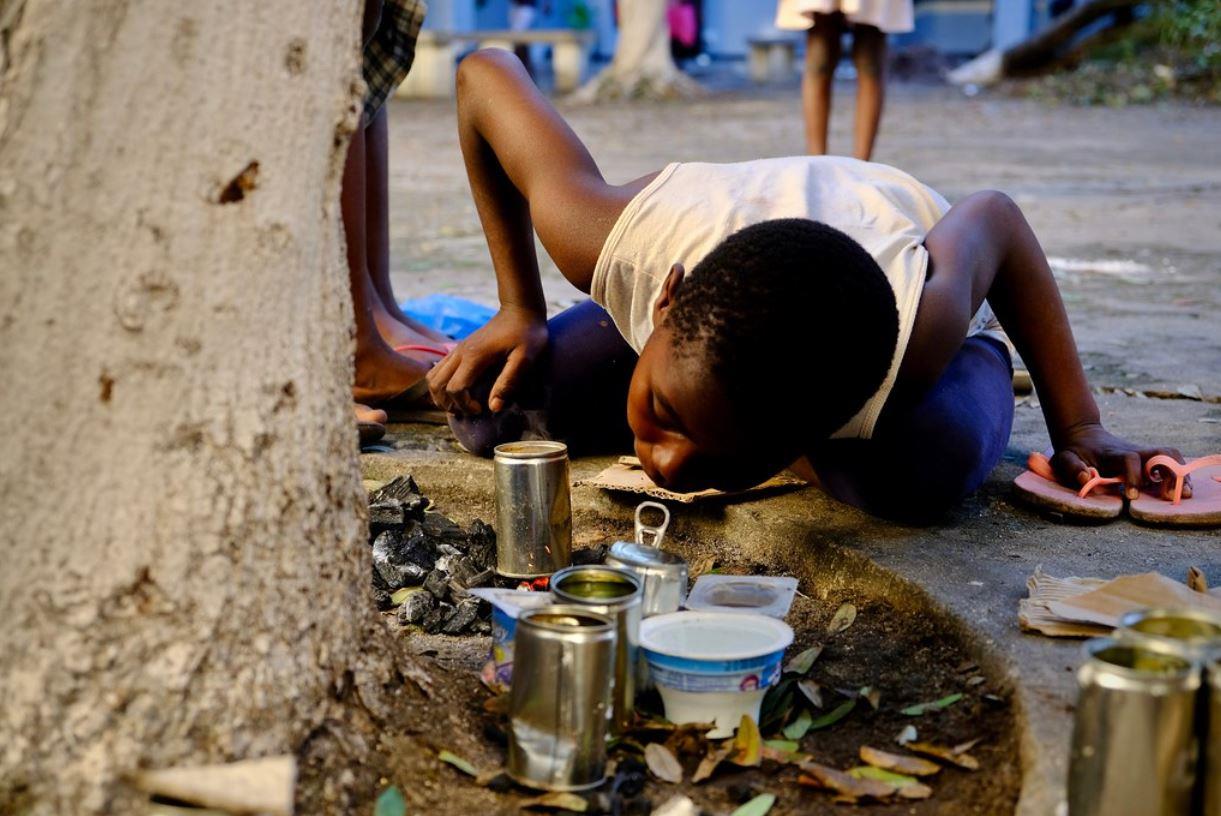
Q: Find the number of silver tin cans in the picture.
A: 6